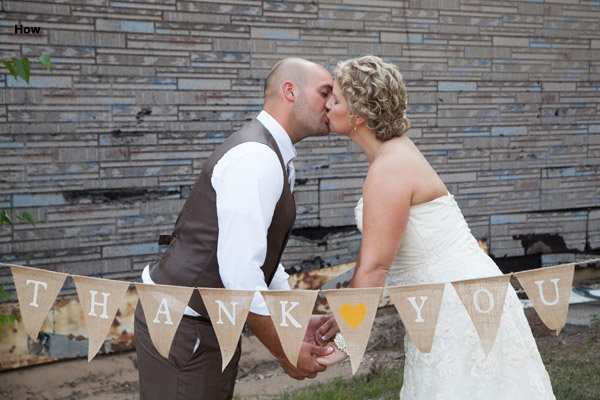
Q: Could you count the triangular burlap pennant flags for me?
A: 9